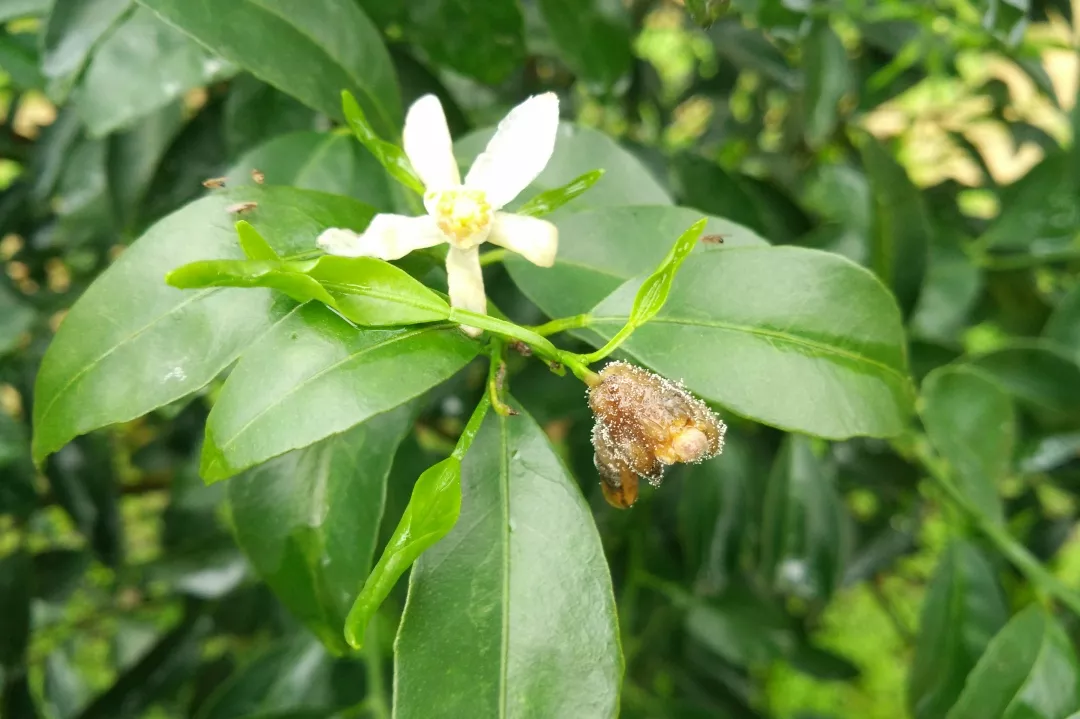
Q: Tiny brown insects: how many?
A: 4